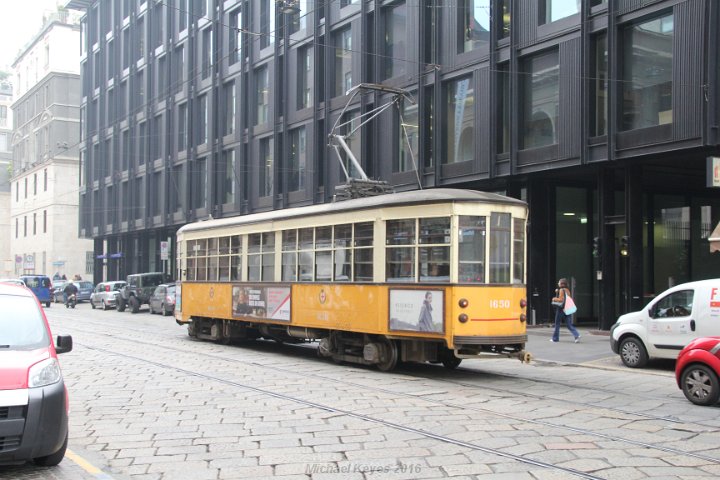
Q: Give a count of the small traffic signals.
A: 2